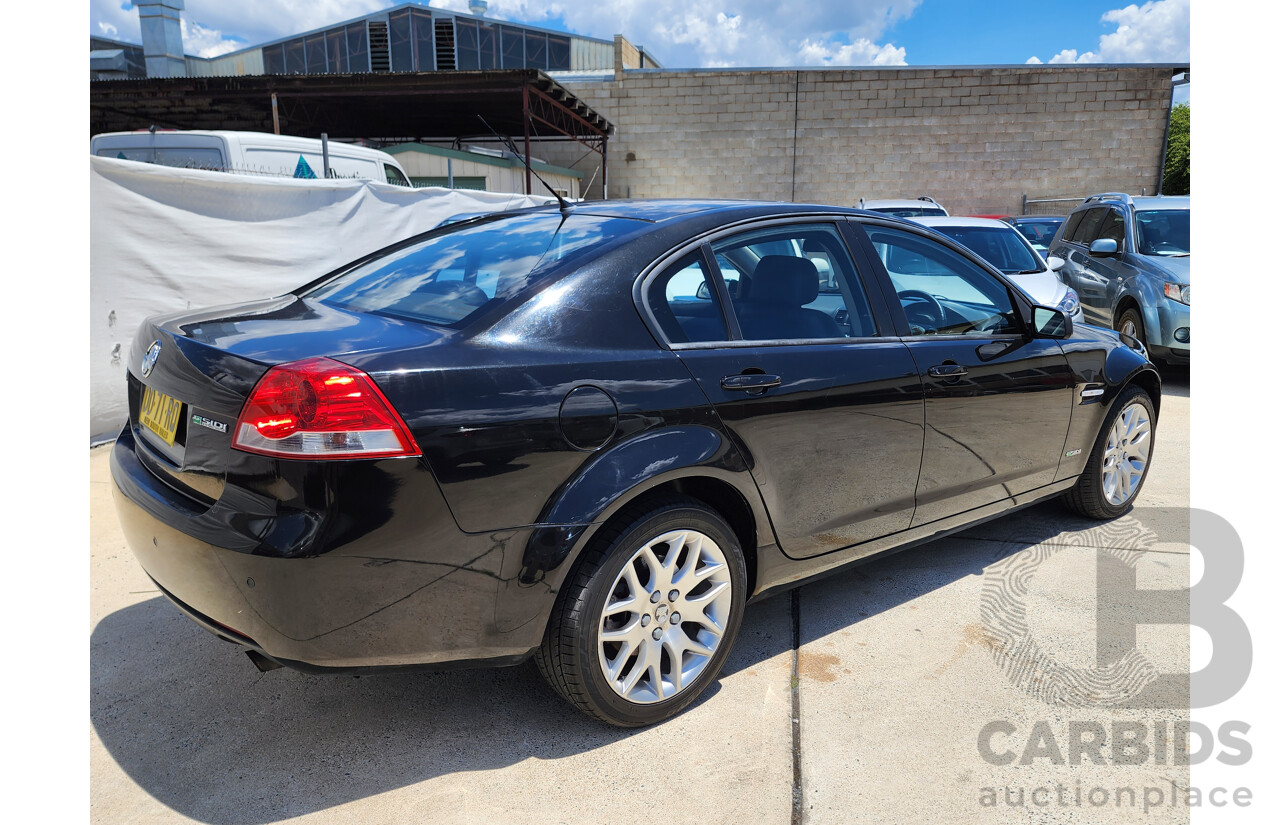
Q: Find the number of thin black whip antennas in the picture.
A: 1